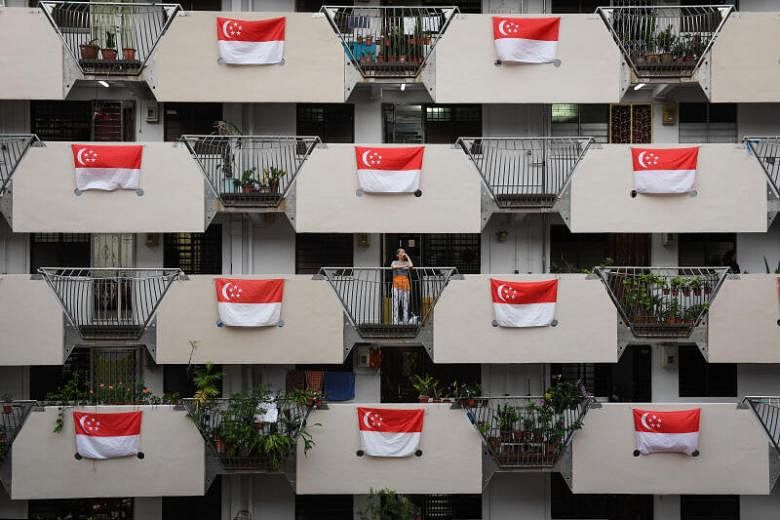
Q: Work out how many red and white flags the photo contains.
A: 10